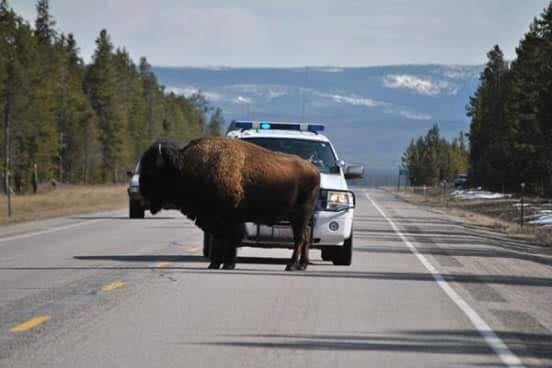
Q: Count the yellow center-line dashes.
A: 4